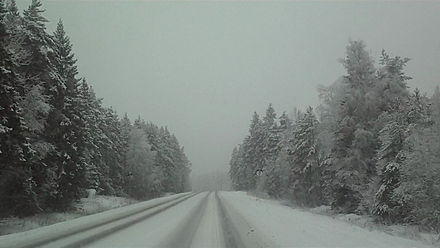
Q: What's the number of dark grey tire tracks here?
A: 4